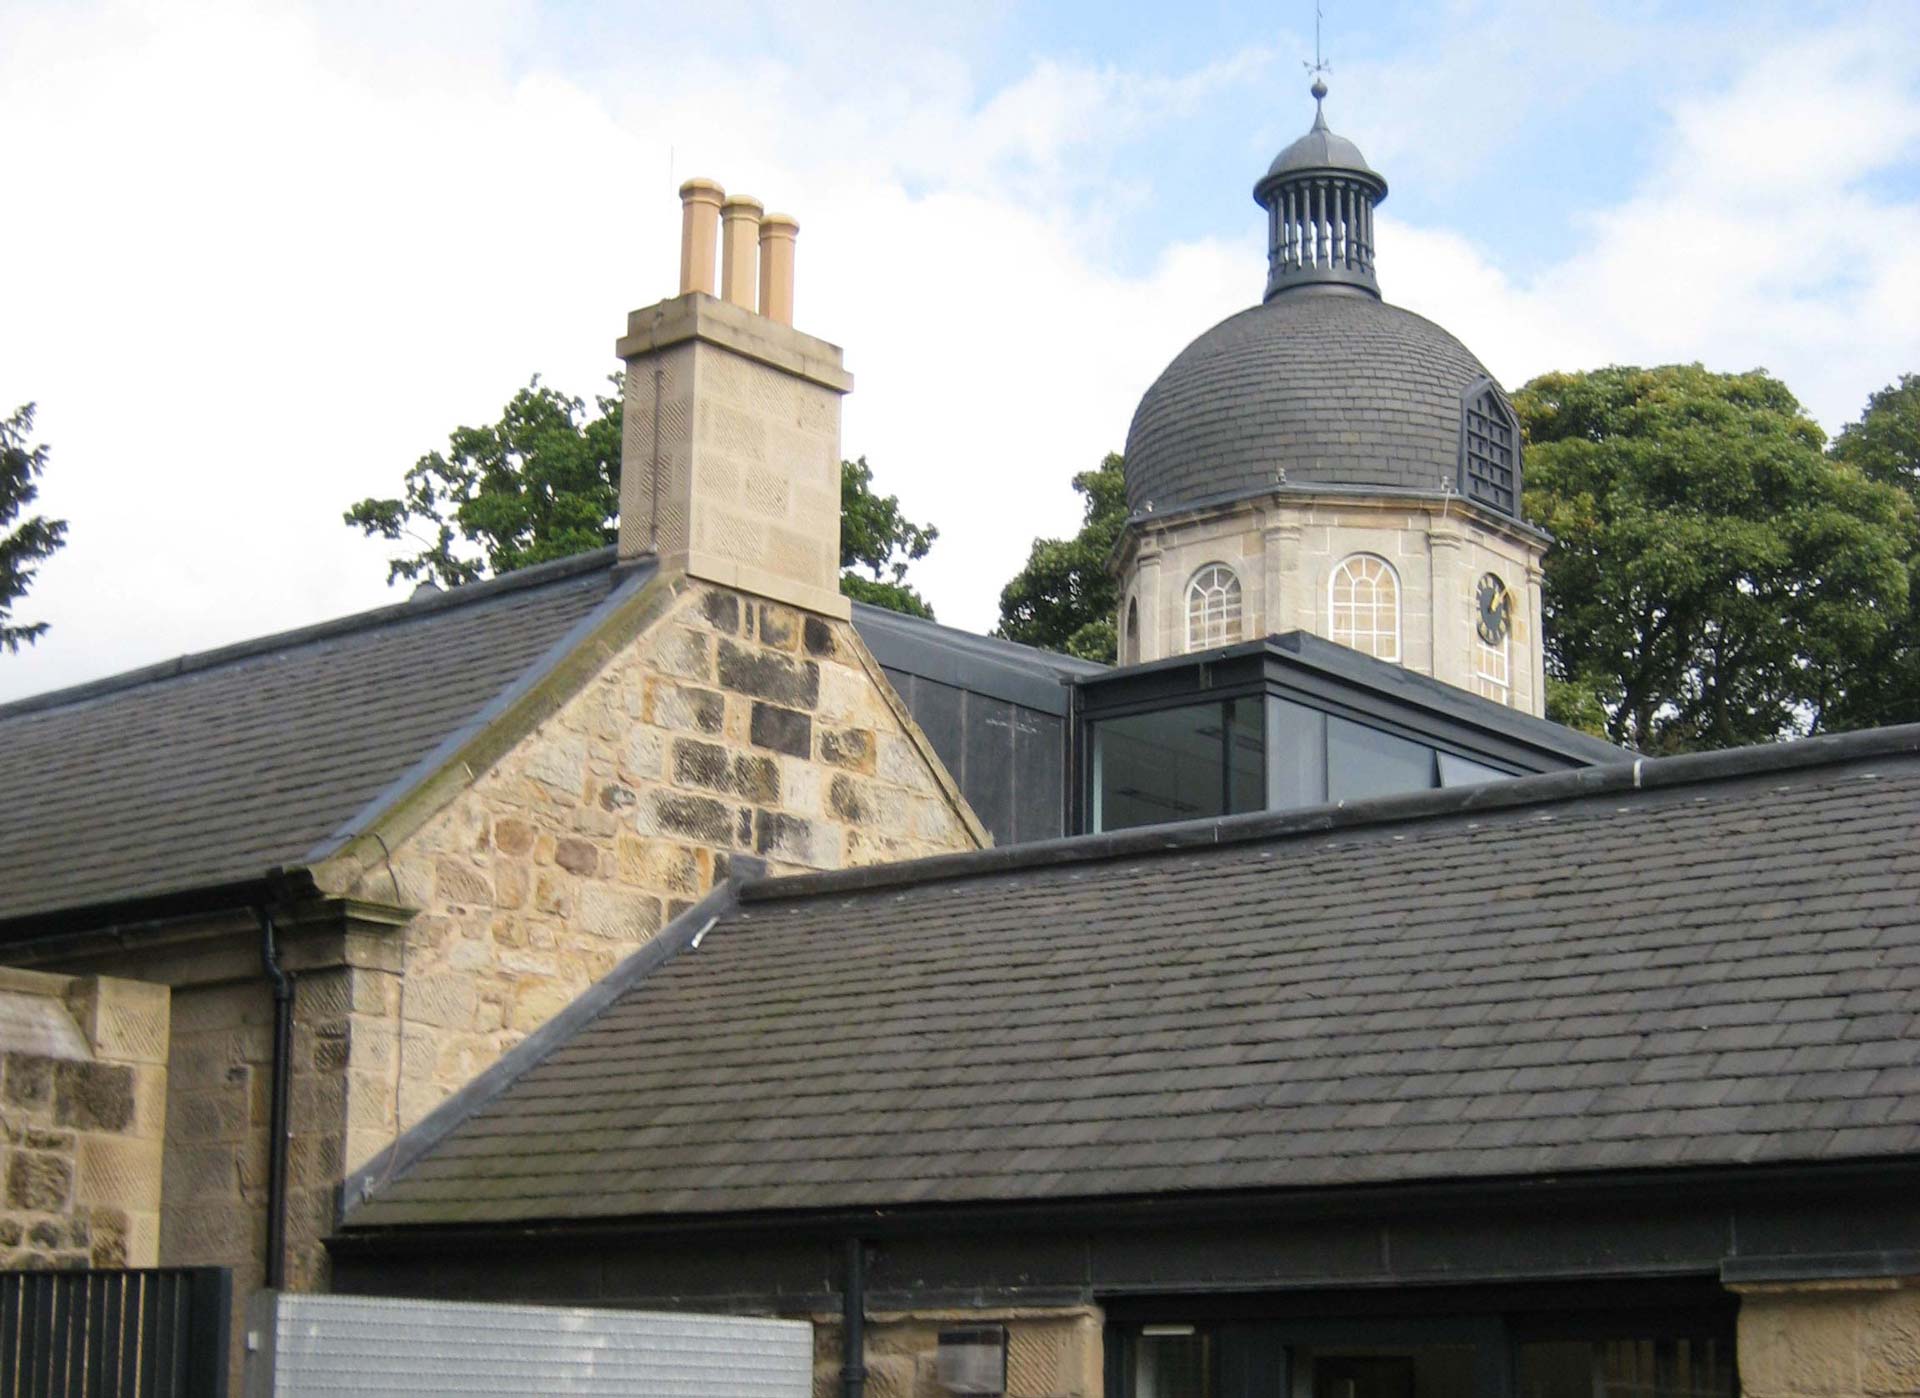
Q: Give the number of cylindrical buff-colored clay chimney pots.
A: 3